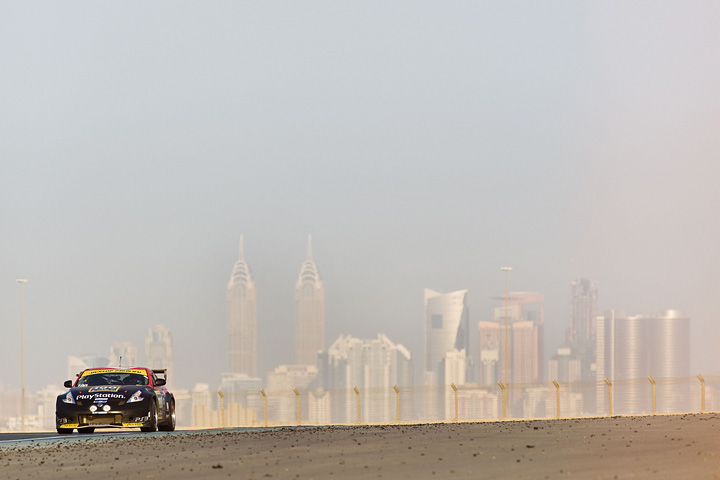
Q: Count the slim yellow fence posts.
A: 11